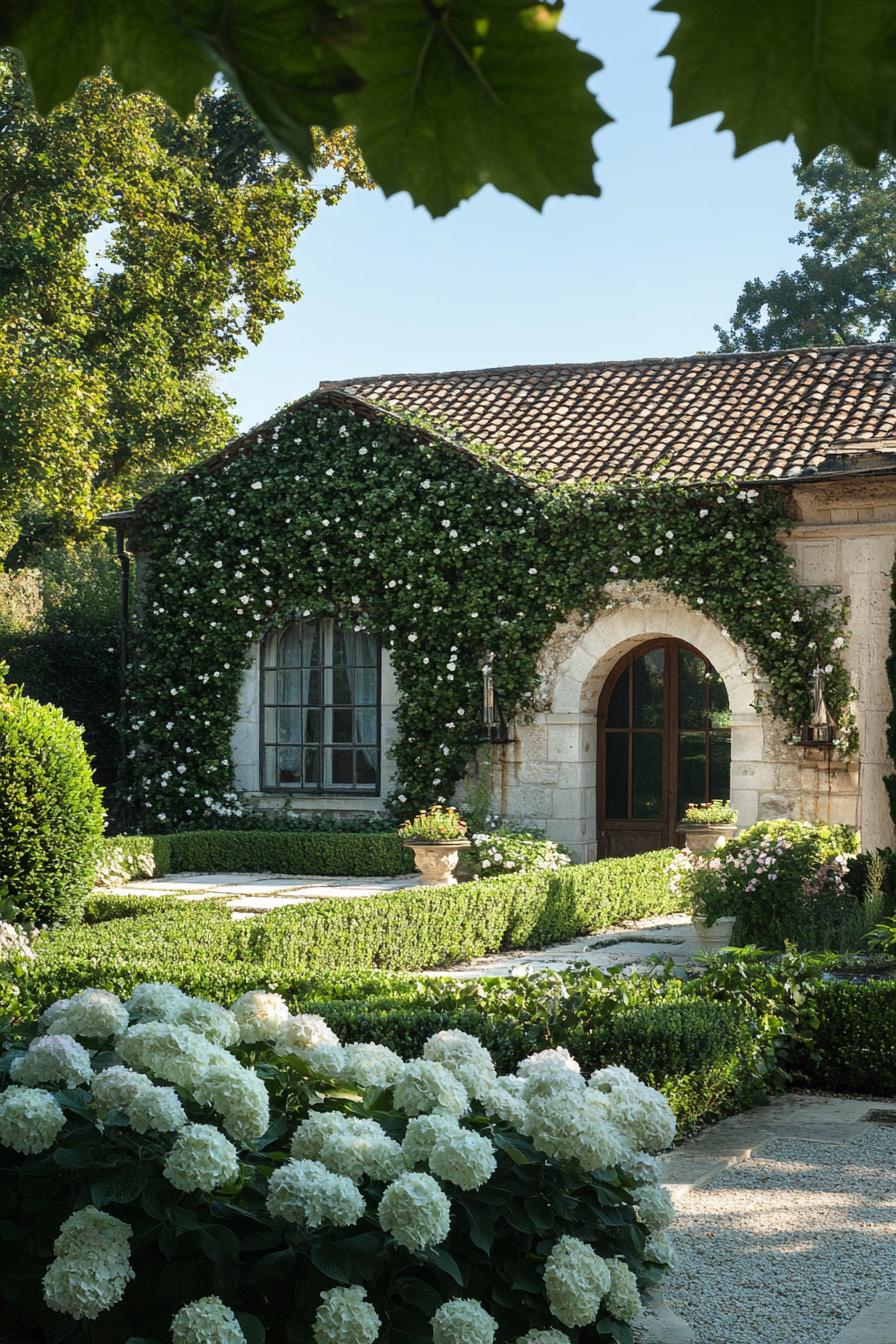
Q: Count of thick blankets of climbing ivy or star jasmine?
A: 1